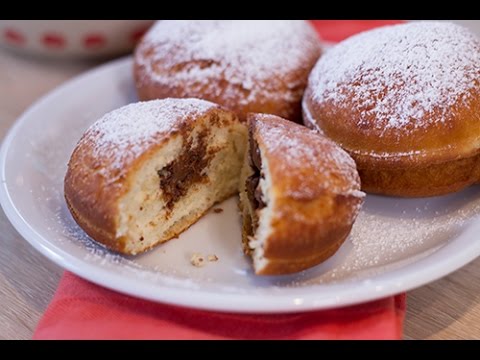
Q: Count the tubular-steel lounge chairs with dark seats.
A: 0